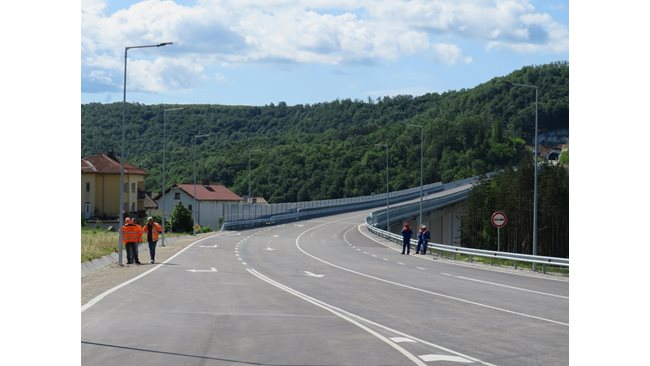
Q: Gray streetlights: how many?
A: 7